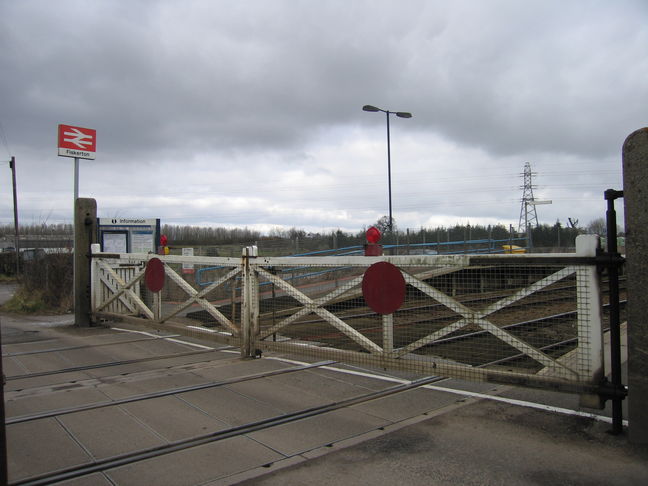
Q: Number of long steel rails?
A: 4